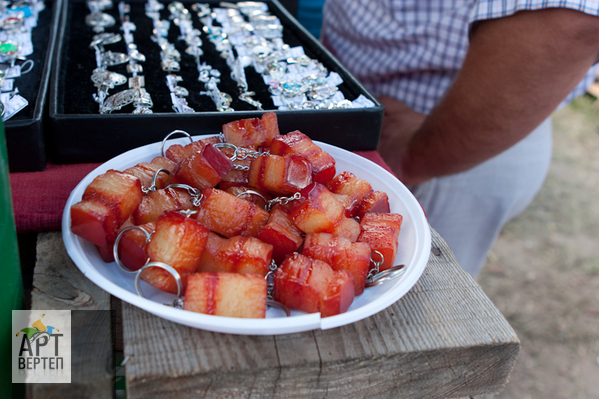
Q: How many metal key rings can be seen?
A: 9